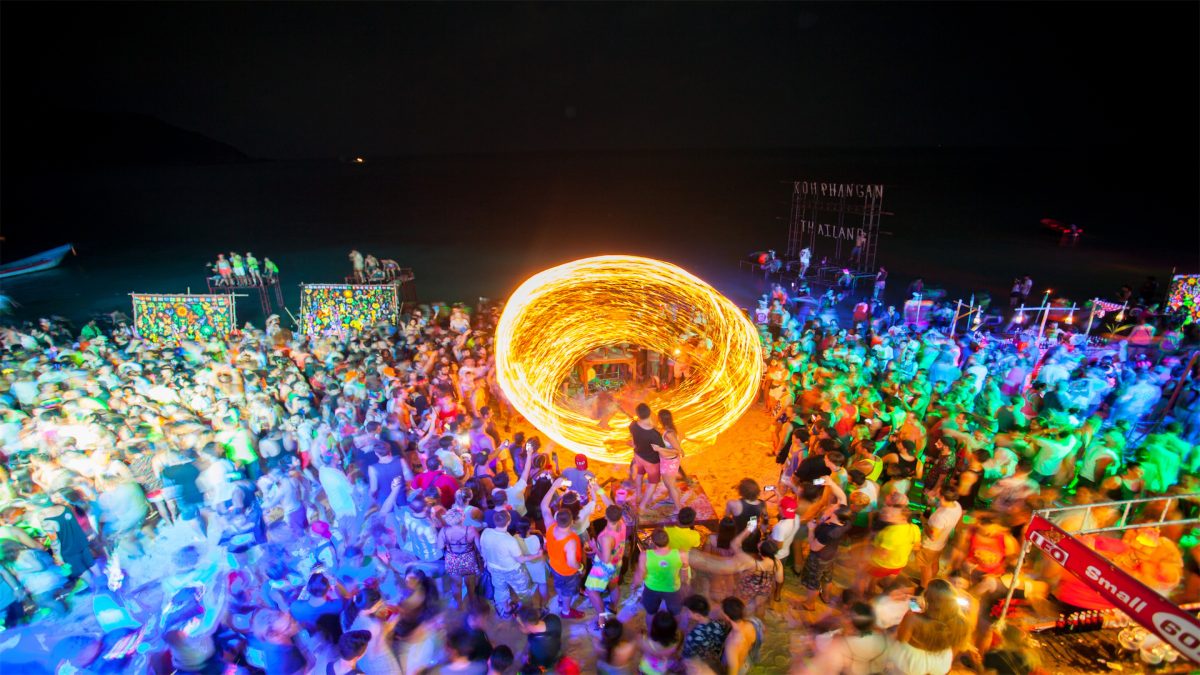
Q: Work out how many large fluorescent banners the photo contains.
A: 3